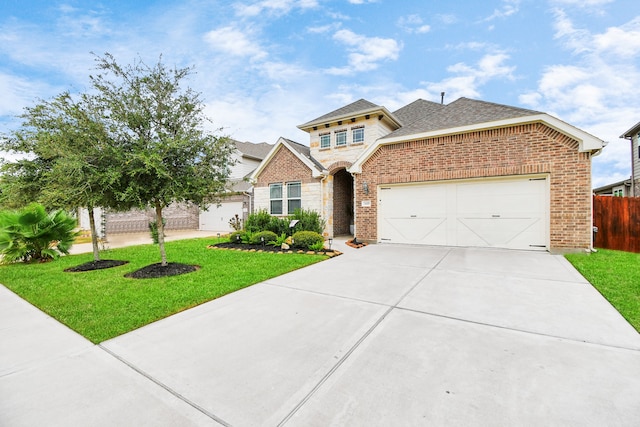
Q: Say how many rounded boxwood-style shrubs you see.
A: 3